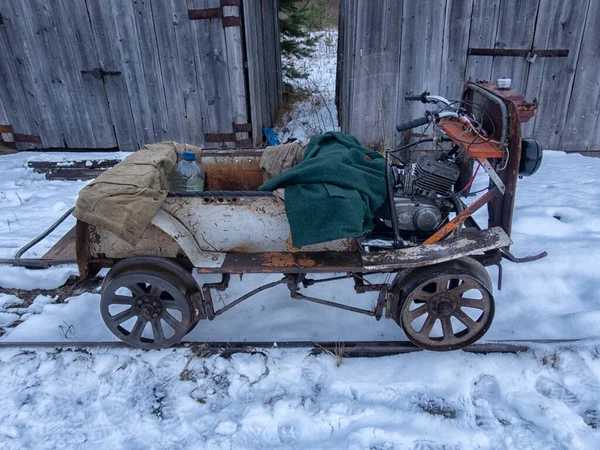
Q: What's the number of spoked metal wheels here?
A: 2